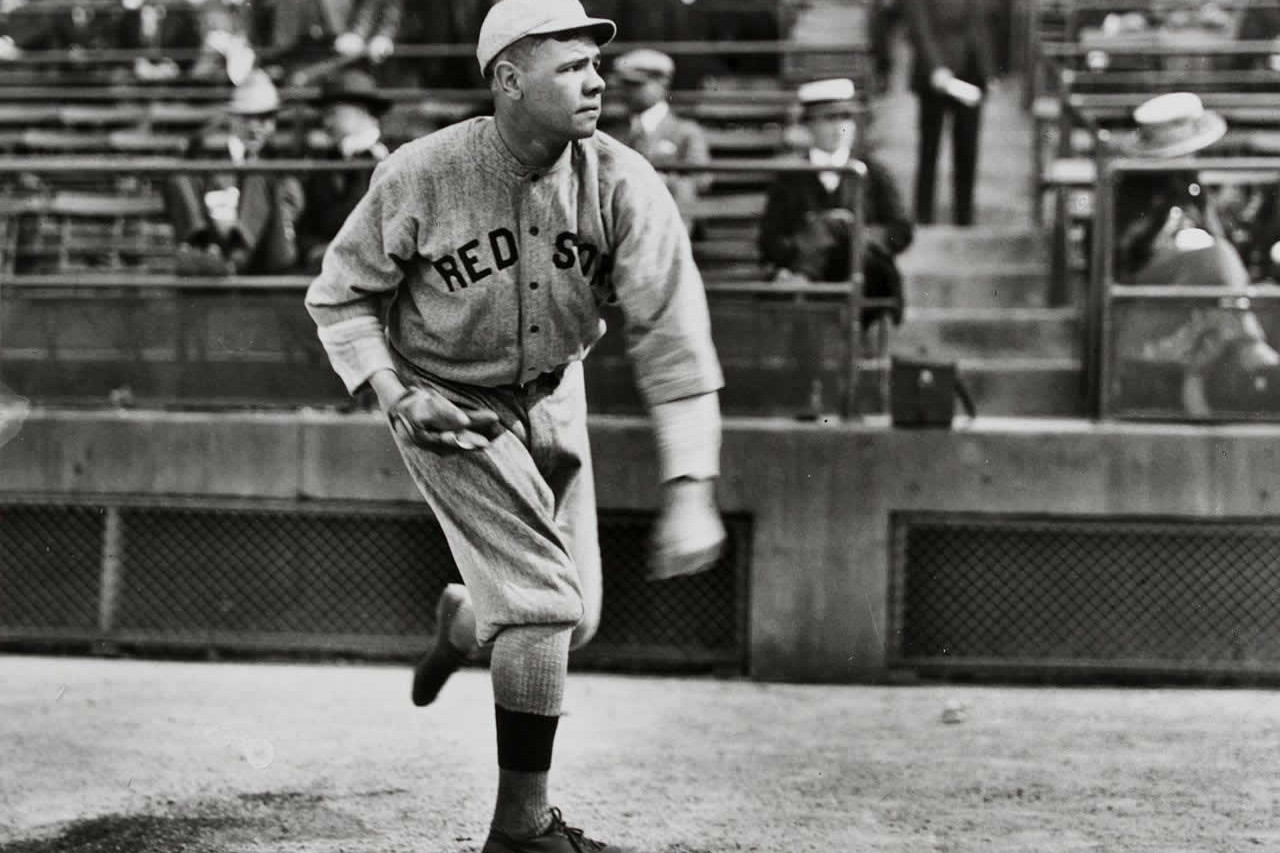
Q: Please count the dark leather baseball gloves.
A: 1